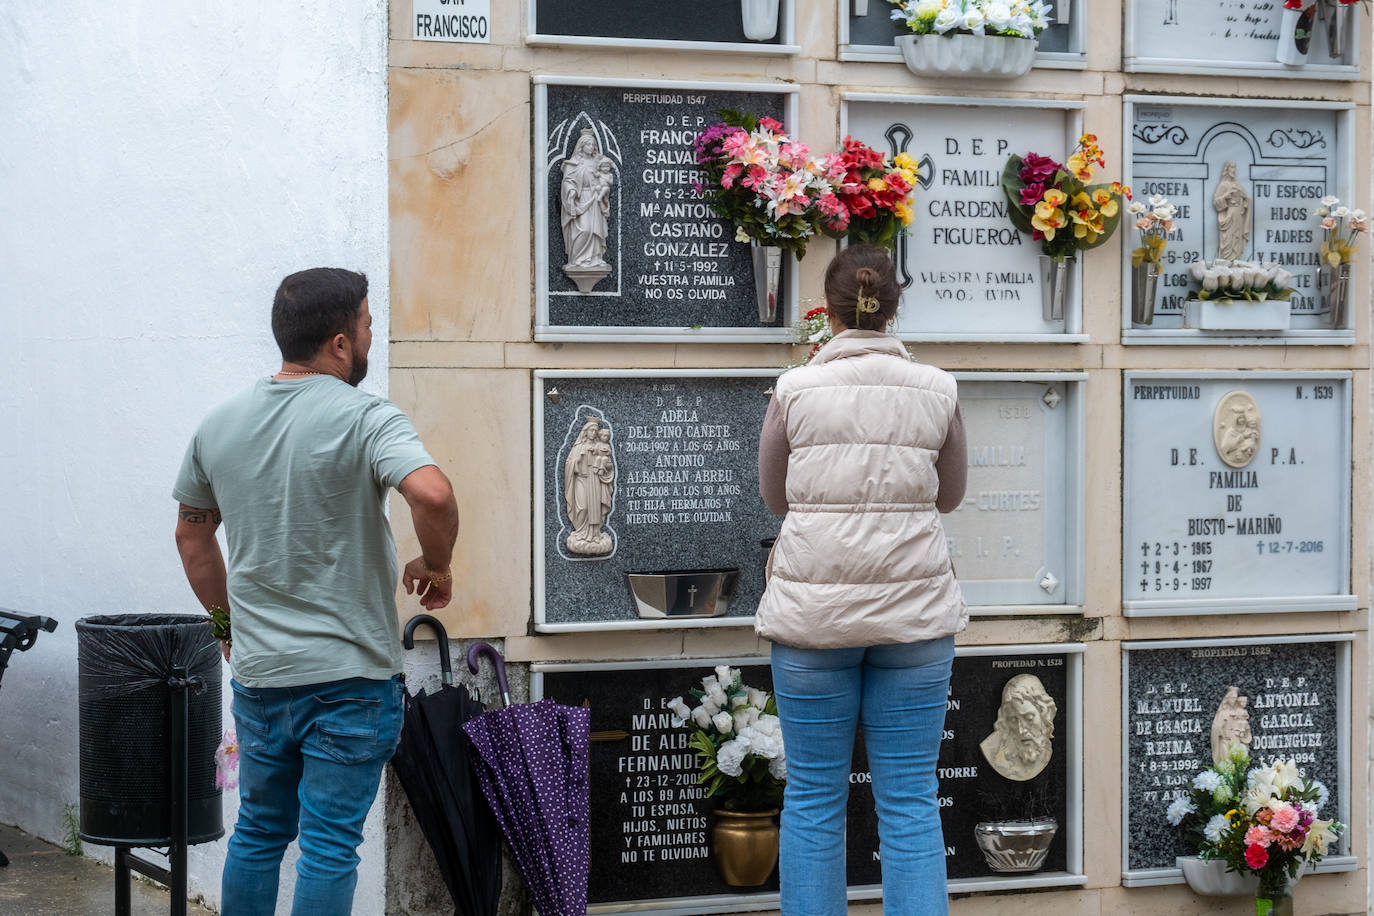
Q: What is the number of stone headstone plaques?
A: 12